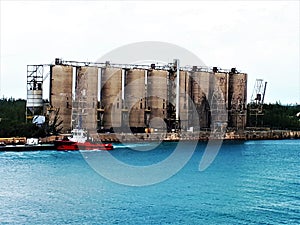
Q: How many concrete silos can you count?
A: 9